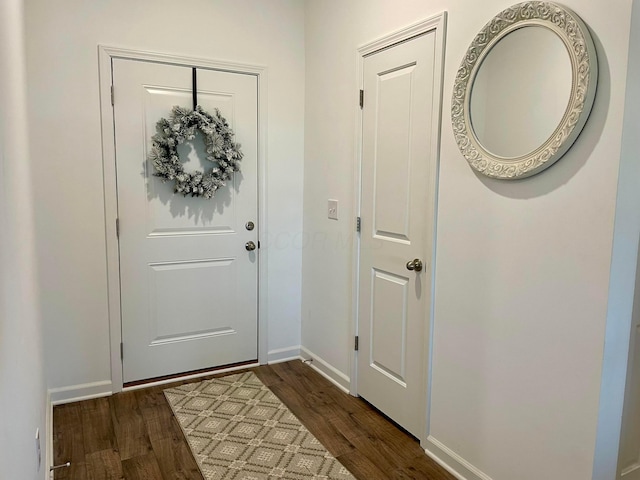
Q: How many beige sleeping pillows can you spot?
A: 0